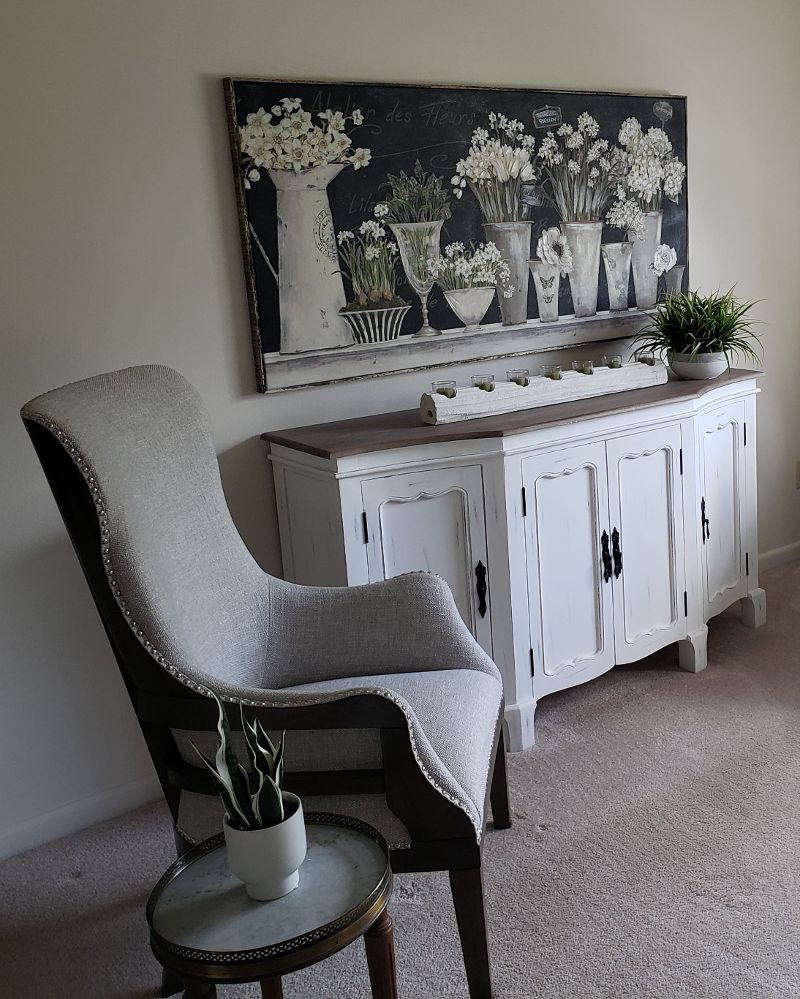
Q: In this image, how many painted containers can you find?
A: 10